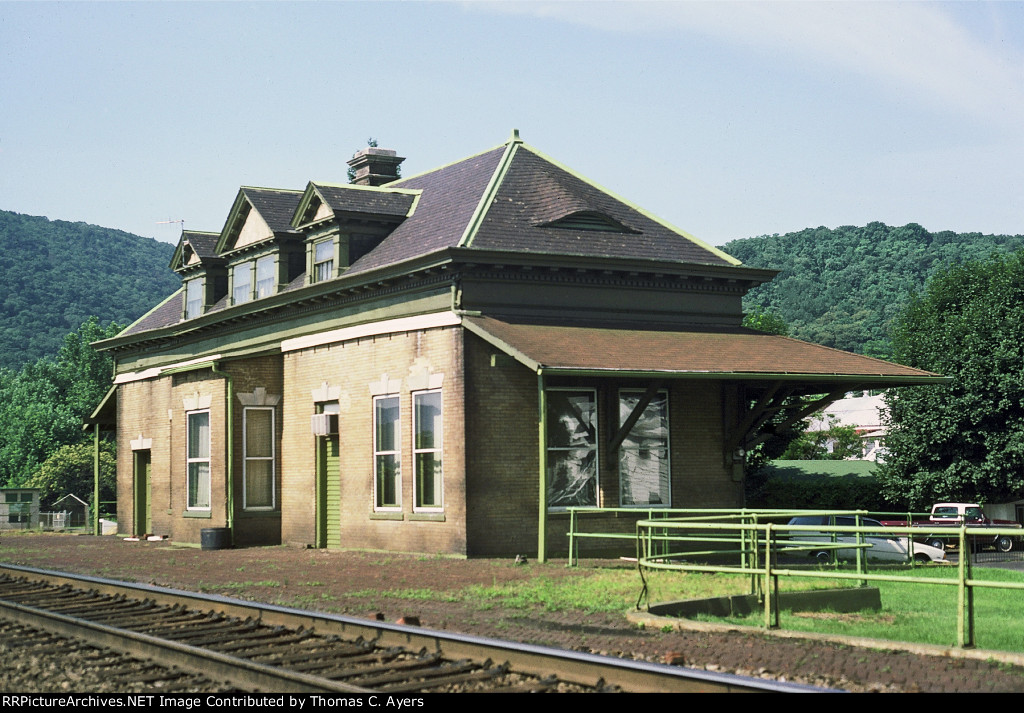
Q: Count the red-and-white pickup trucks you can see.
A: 1